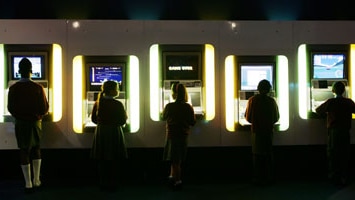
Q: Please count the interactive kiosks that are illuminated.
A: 5